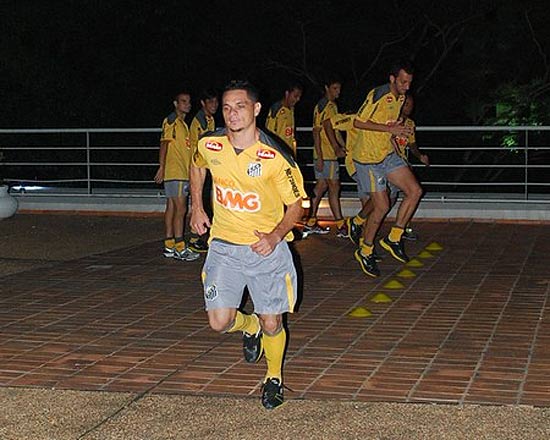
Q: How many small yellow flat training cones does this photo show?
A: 7